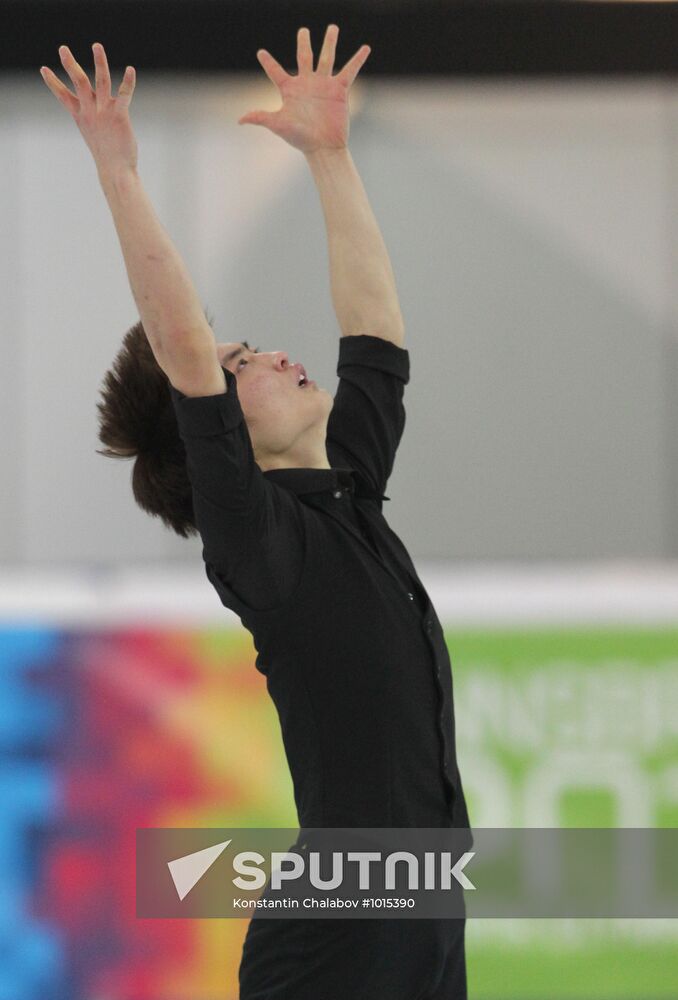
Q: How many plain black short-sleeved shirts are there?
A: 1